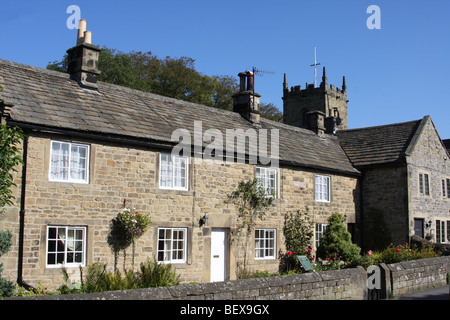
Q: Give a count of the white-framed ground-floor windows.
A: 4